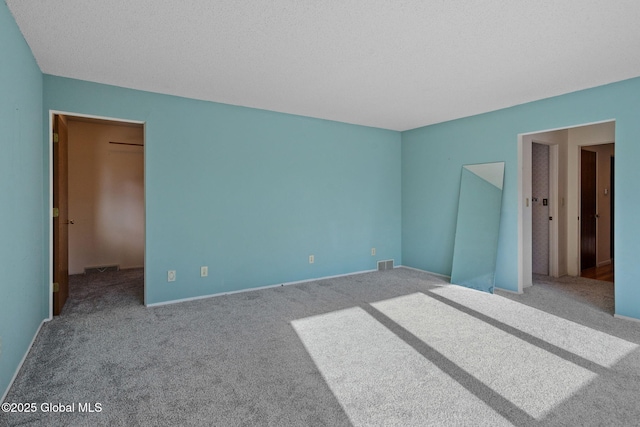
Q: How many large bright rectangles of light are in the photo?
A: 3